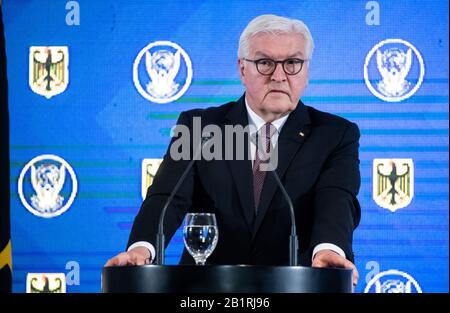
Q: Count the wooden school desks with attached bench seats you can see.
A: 0